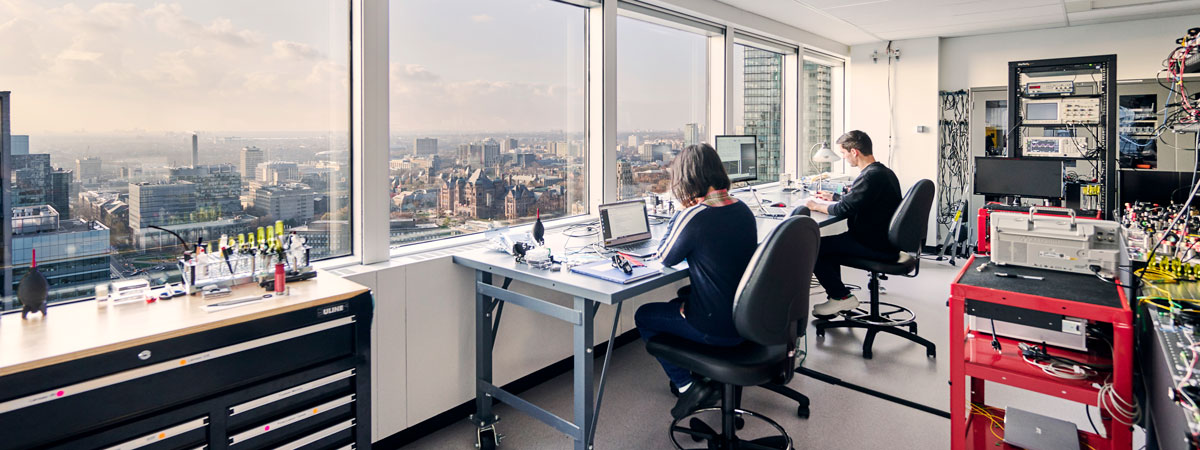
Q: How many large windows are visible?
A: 5